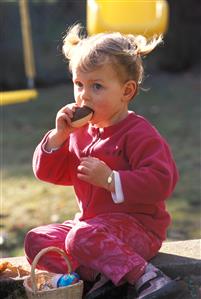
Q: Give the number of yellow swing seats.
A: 2